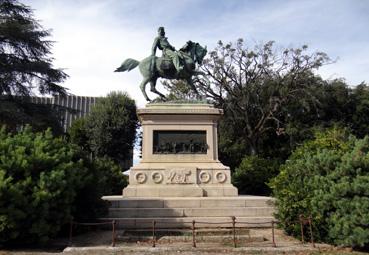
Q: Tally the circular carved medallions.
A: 4